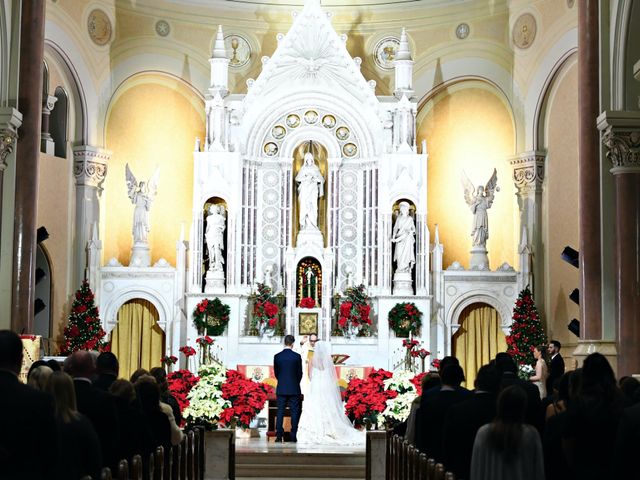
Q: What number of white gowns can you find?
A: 1